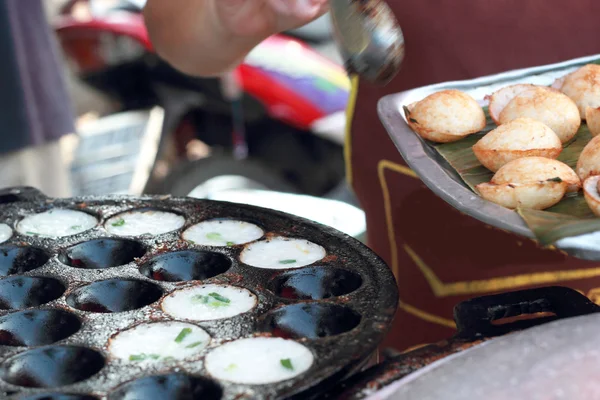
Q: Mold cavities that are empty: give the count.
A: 11